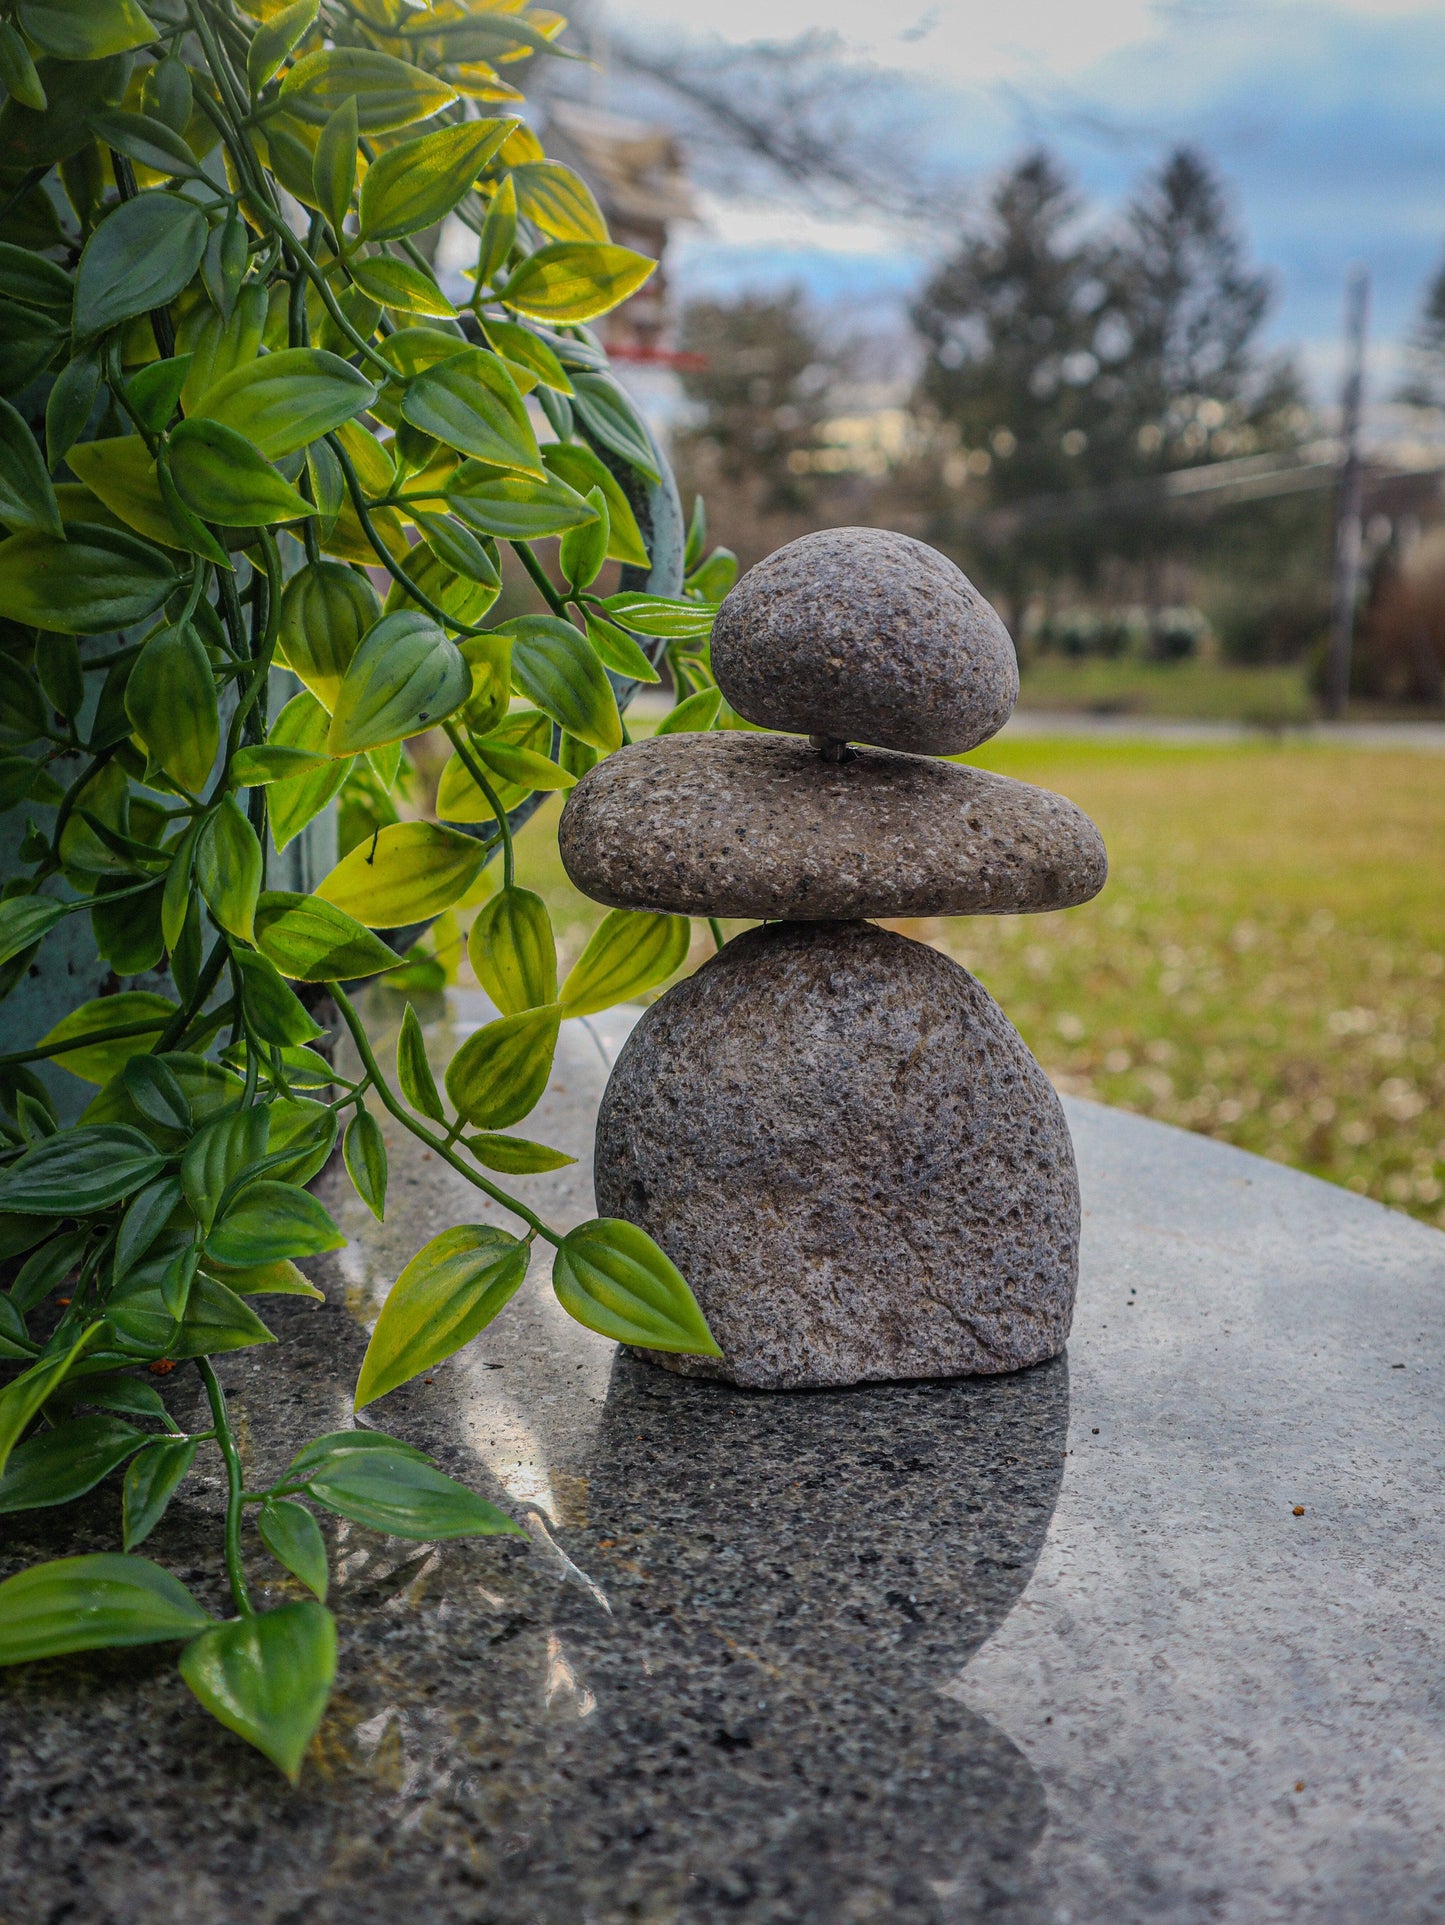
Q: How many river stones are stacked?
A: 3